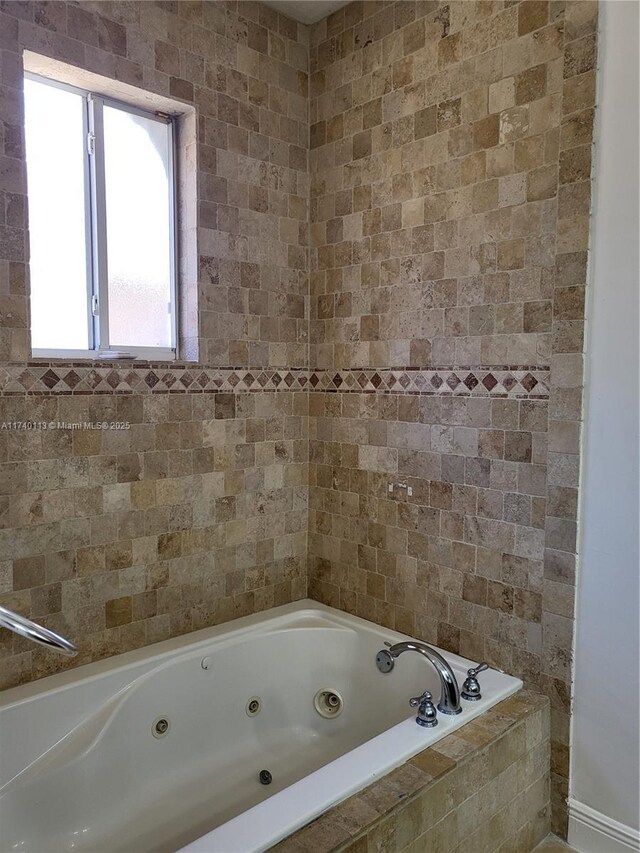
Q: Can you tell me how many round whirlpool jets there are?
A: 3